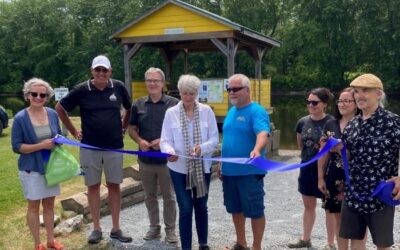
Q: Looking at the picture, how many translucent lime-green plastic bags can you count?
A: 1